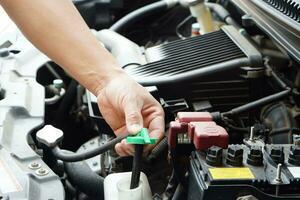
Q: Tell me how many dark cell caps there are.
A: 5